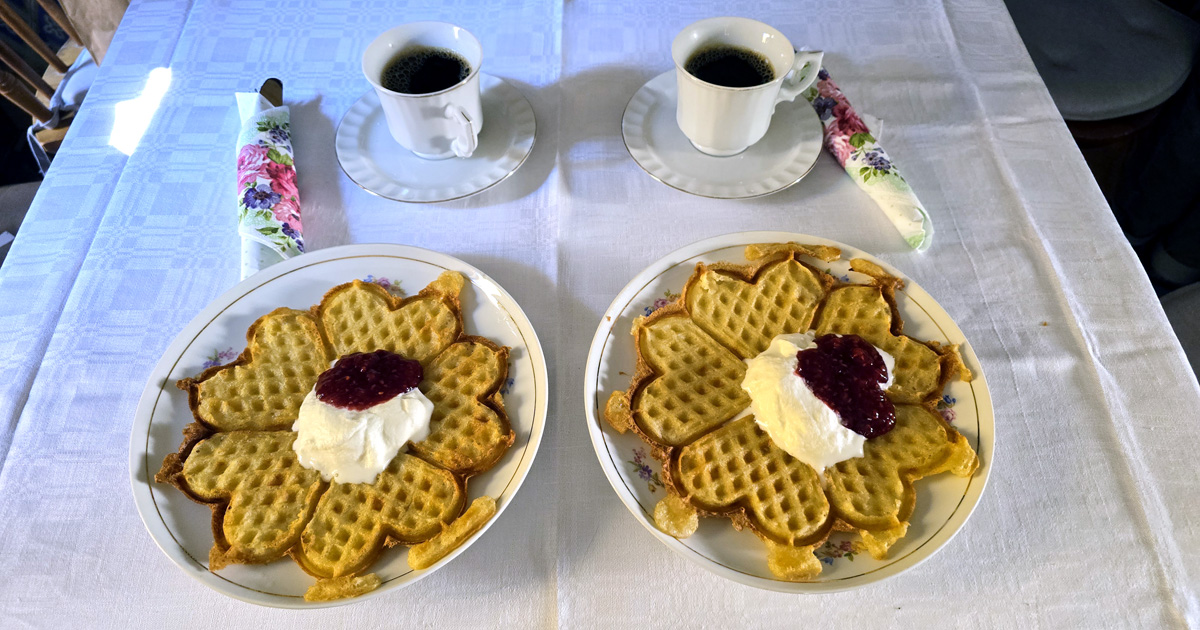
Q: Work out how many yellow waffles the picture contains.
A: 2